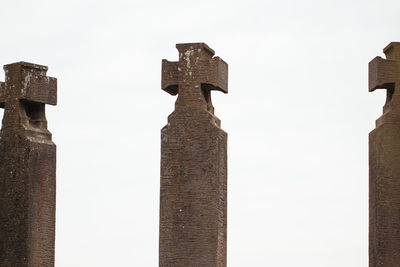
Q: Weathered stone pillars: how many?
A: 3